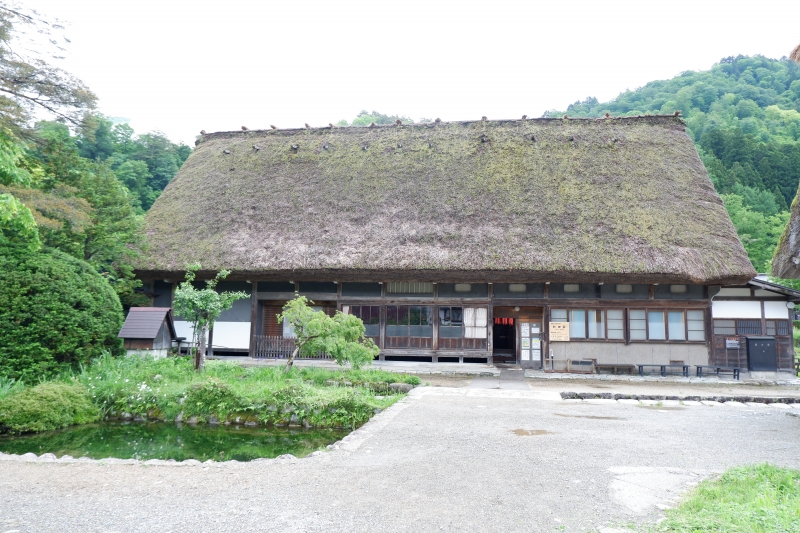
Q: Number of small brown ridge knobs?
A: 13